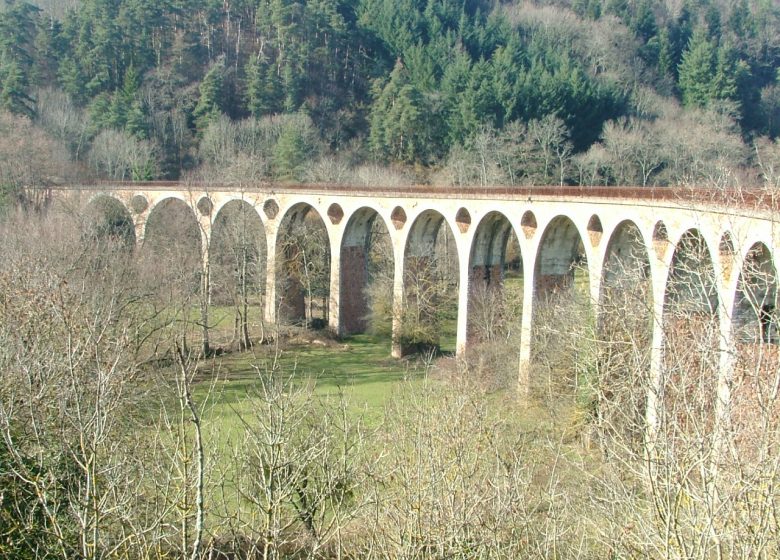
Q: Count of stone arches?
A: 11